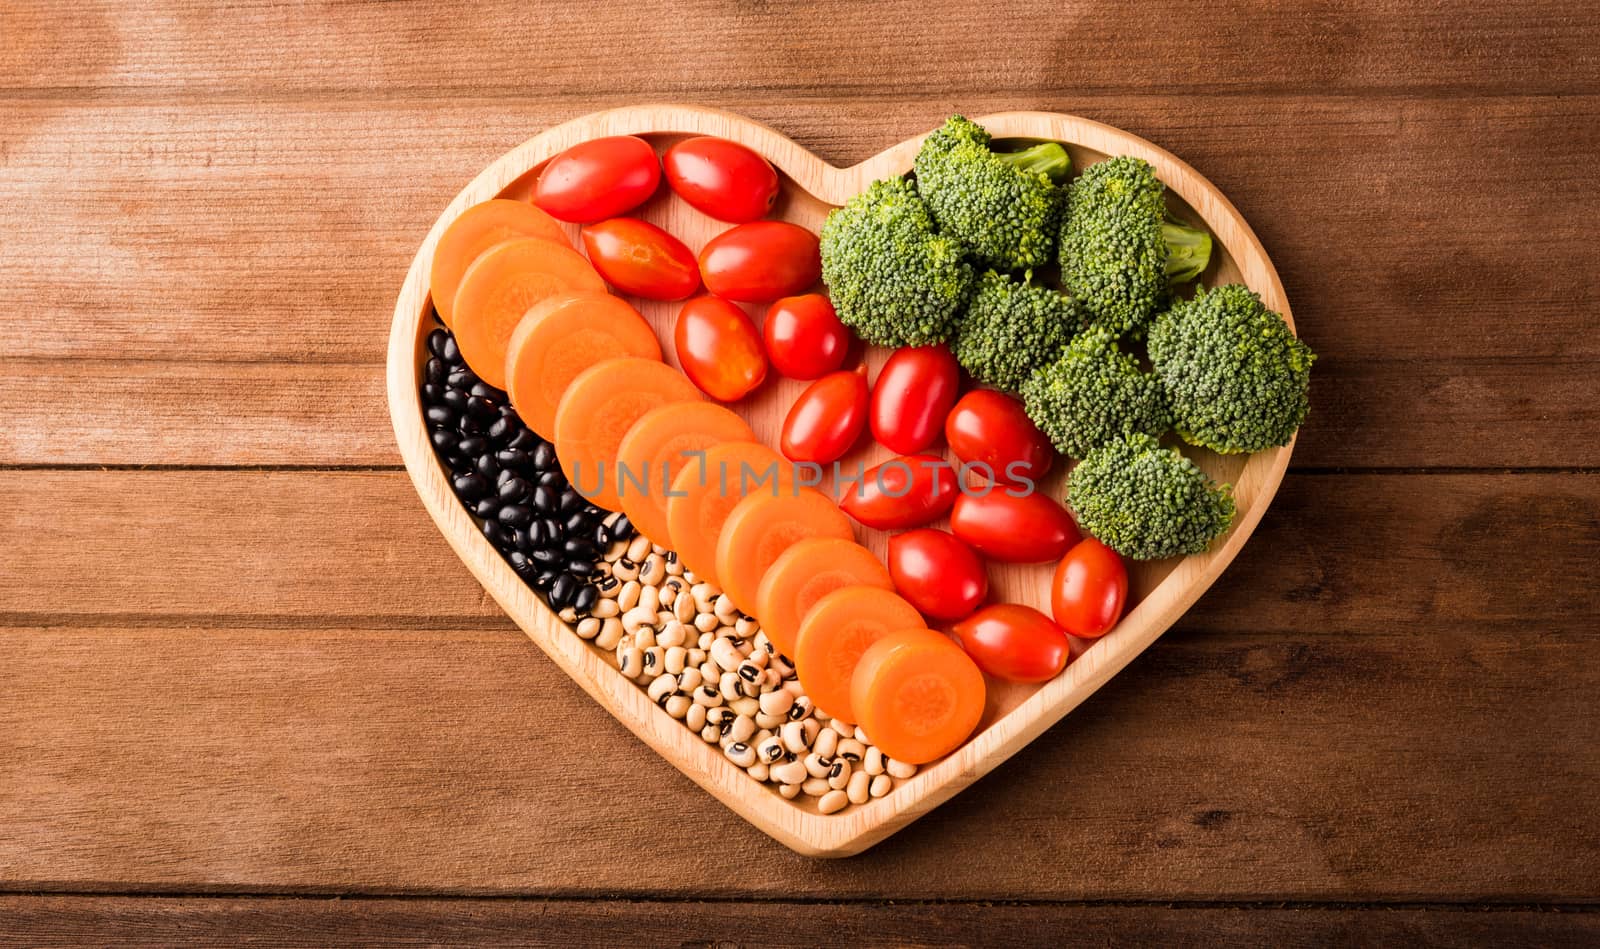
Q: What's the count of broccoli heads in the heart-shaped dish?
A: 7